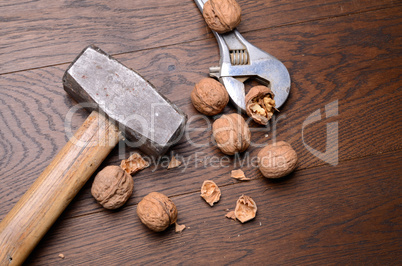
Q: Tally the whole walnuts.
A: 6